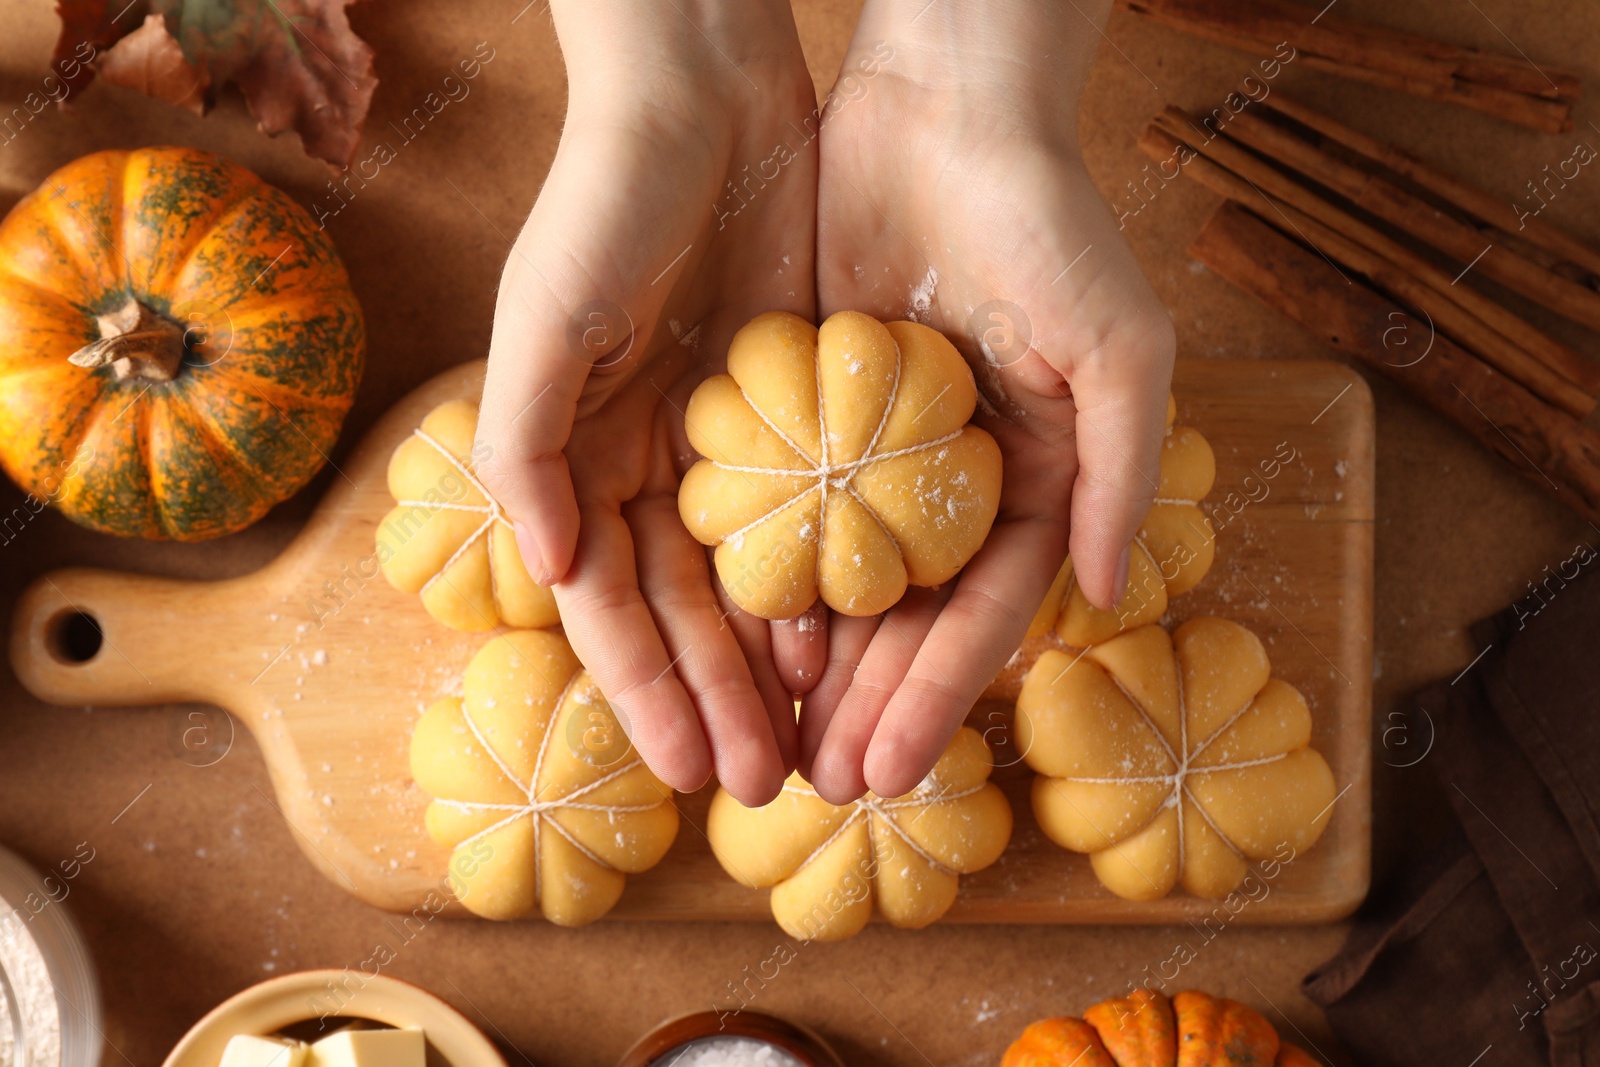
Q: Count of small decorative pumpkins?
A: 2